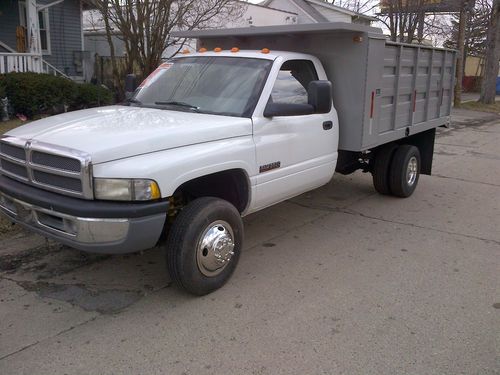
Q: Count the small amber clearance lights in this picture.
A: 5